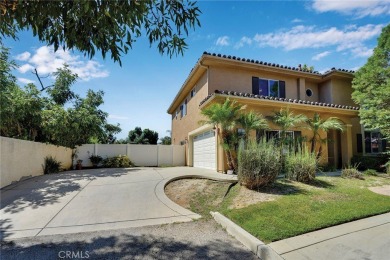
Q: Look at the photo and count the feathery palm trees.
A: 4